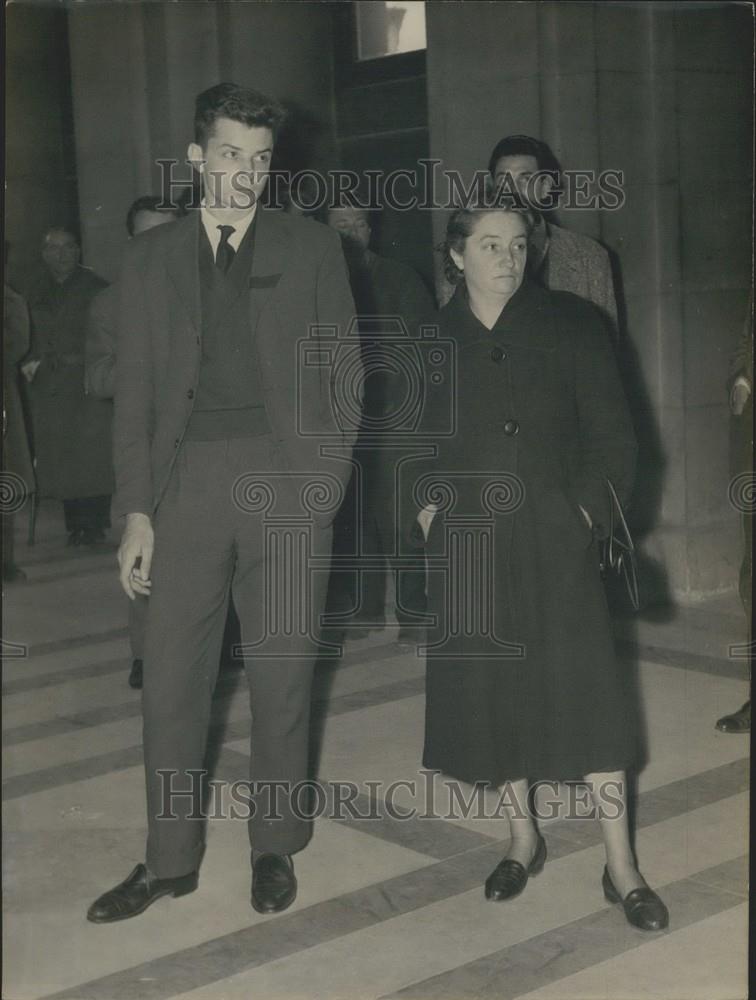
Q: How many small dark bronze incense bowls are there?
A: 0